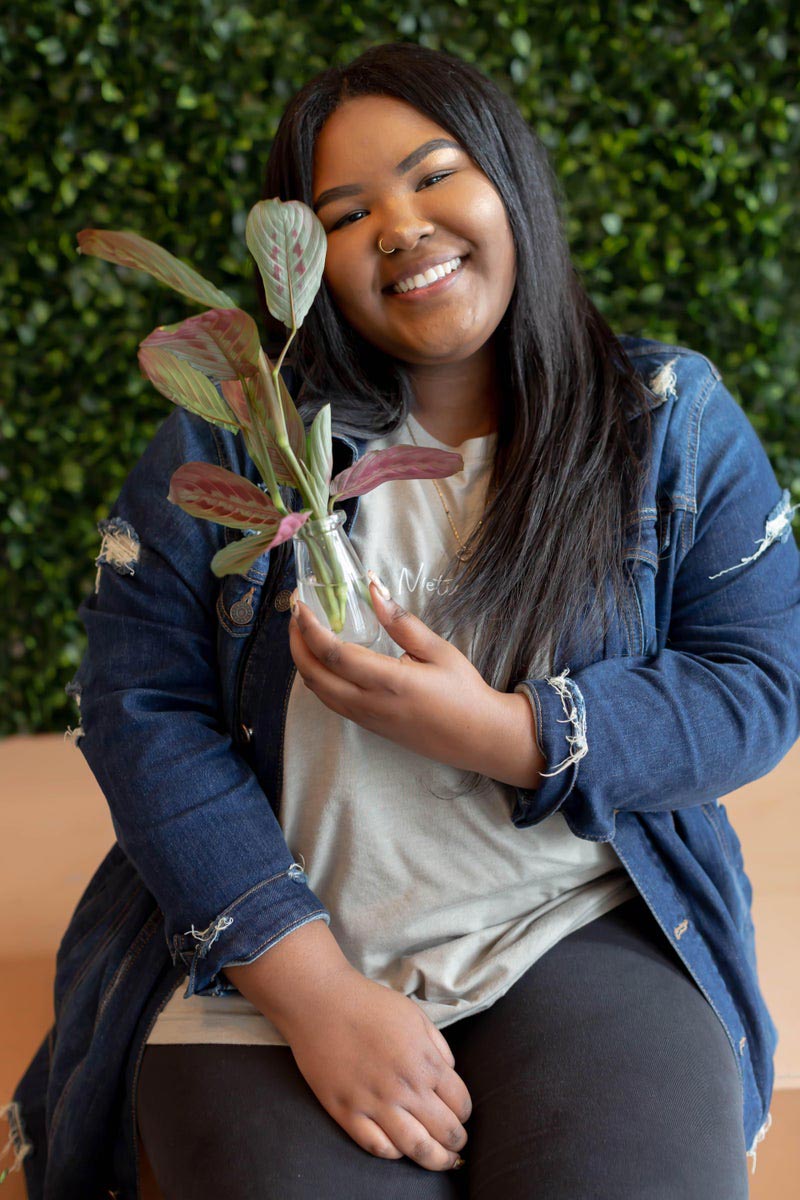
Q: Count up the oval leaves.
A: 9